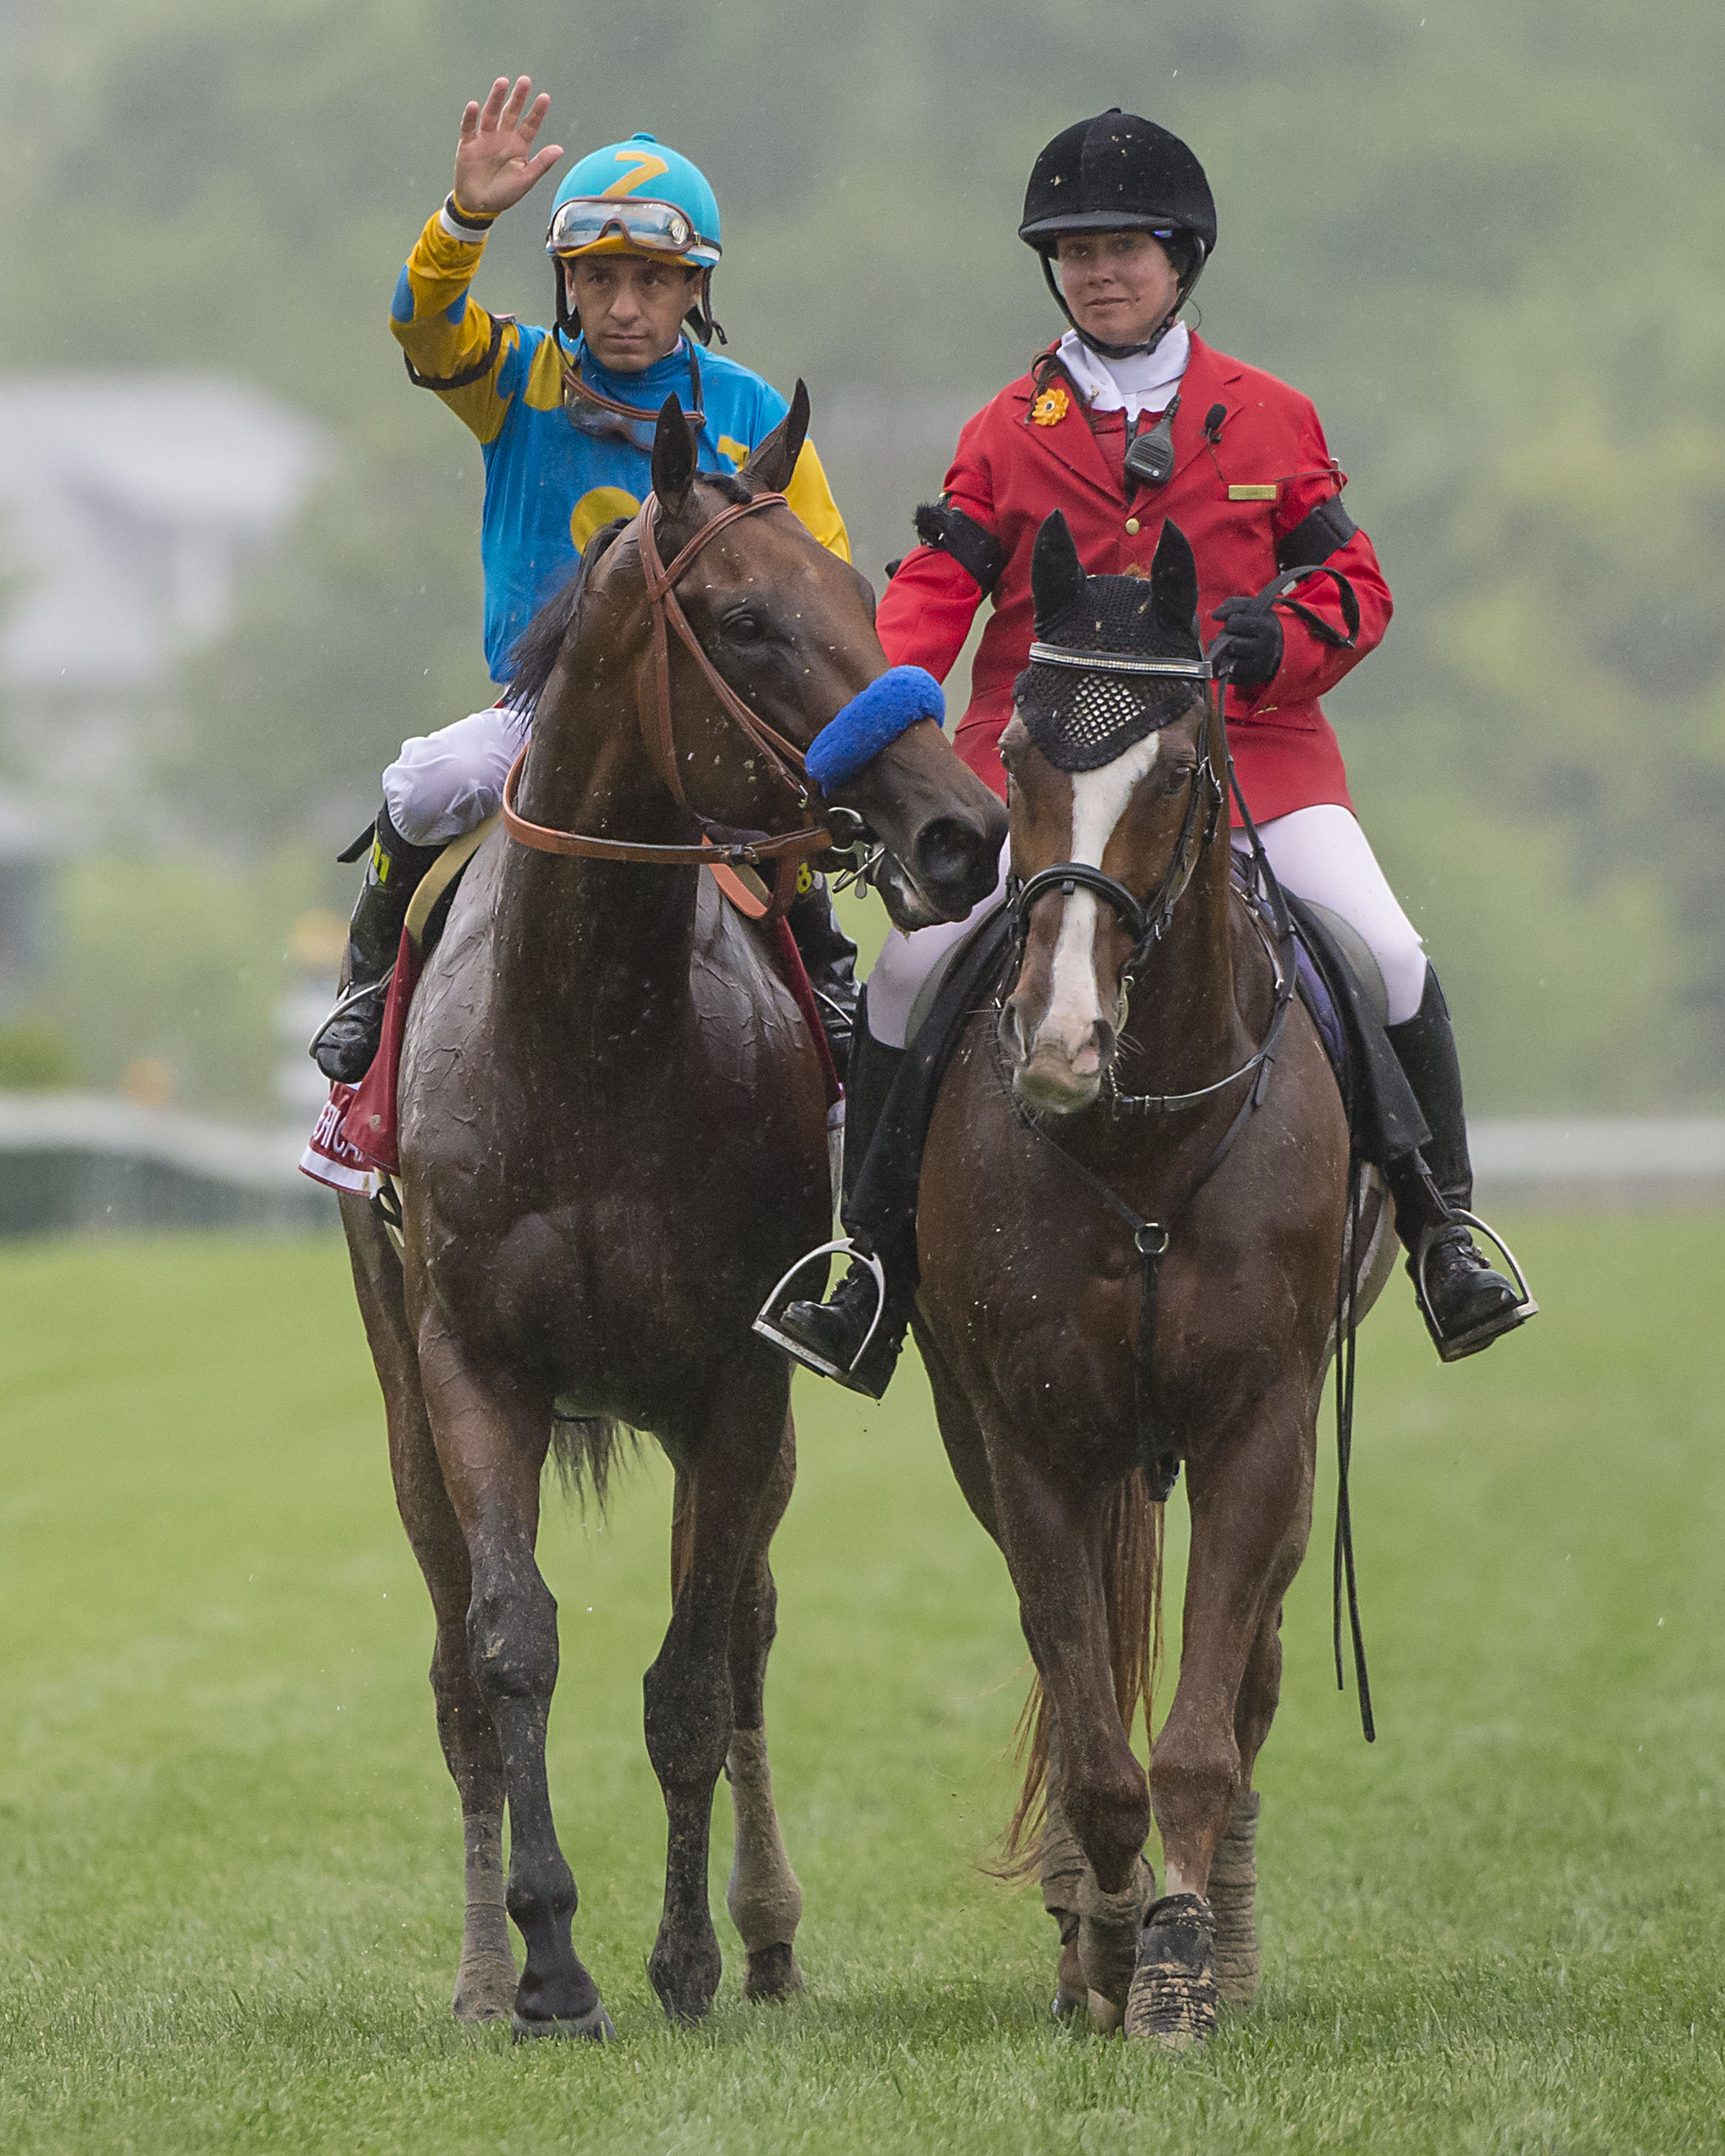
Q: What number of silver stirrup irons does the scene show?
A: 4